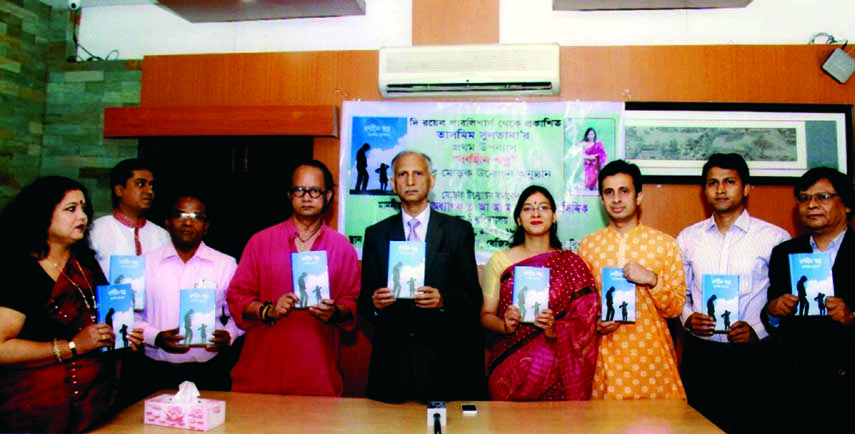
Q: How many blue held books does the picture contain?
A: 9